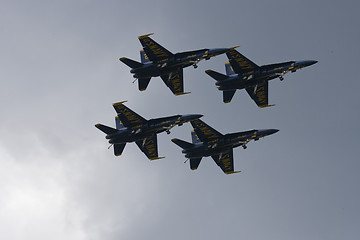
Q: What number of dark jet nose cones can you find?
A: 4